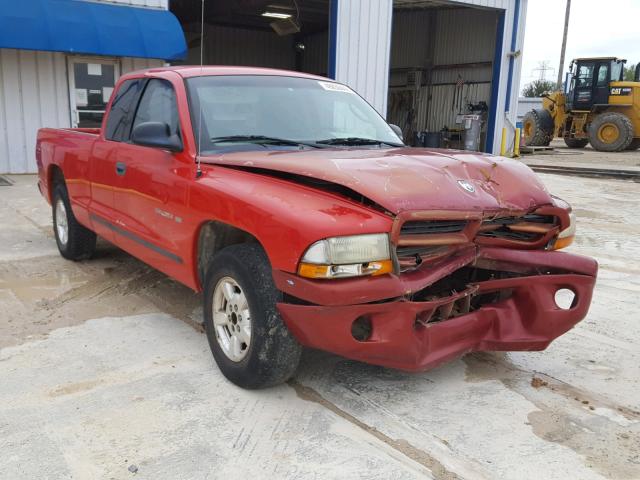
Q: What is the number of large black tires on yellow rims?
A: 2